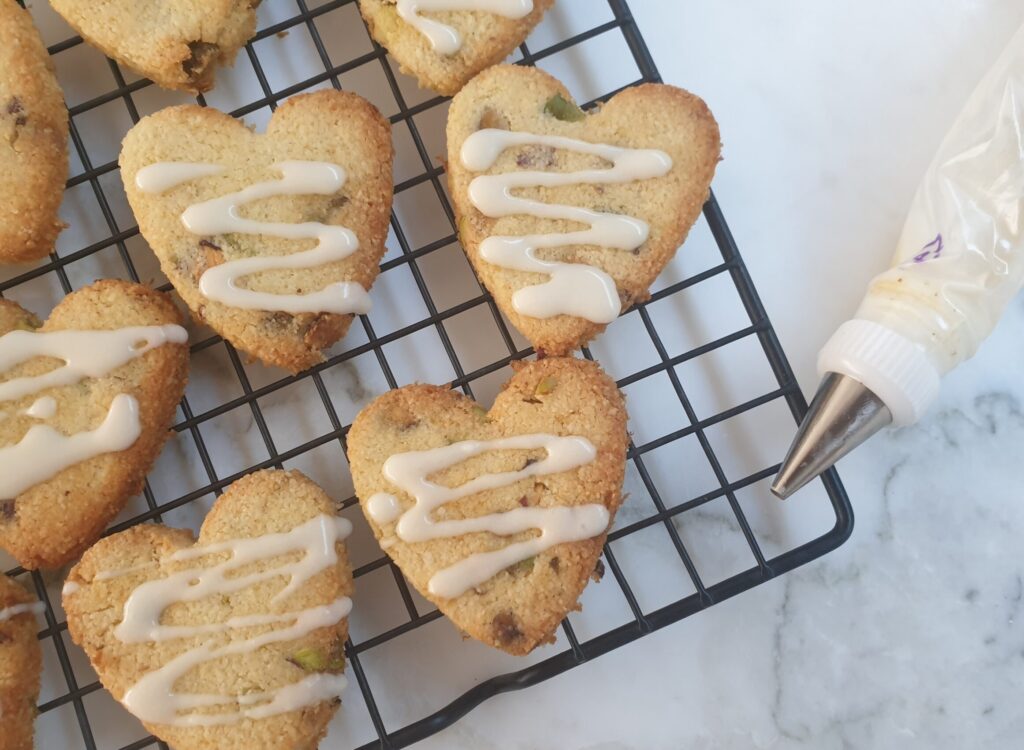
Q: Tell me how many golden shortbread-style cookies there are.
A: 9